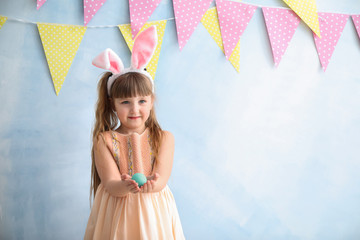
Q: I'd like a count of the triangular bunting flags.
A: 13